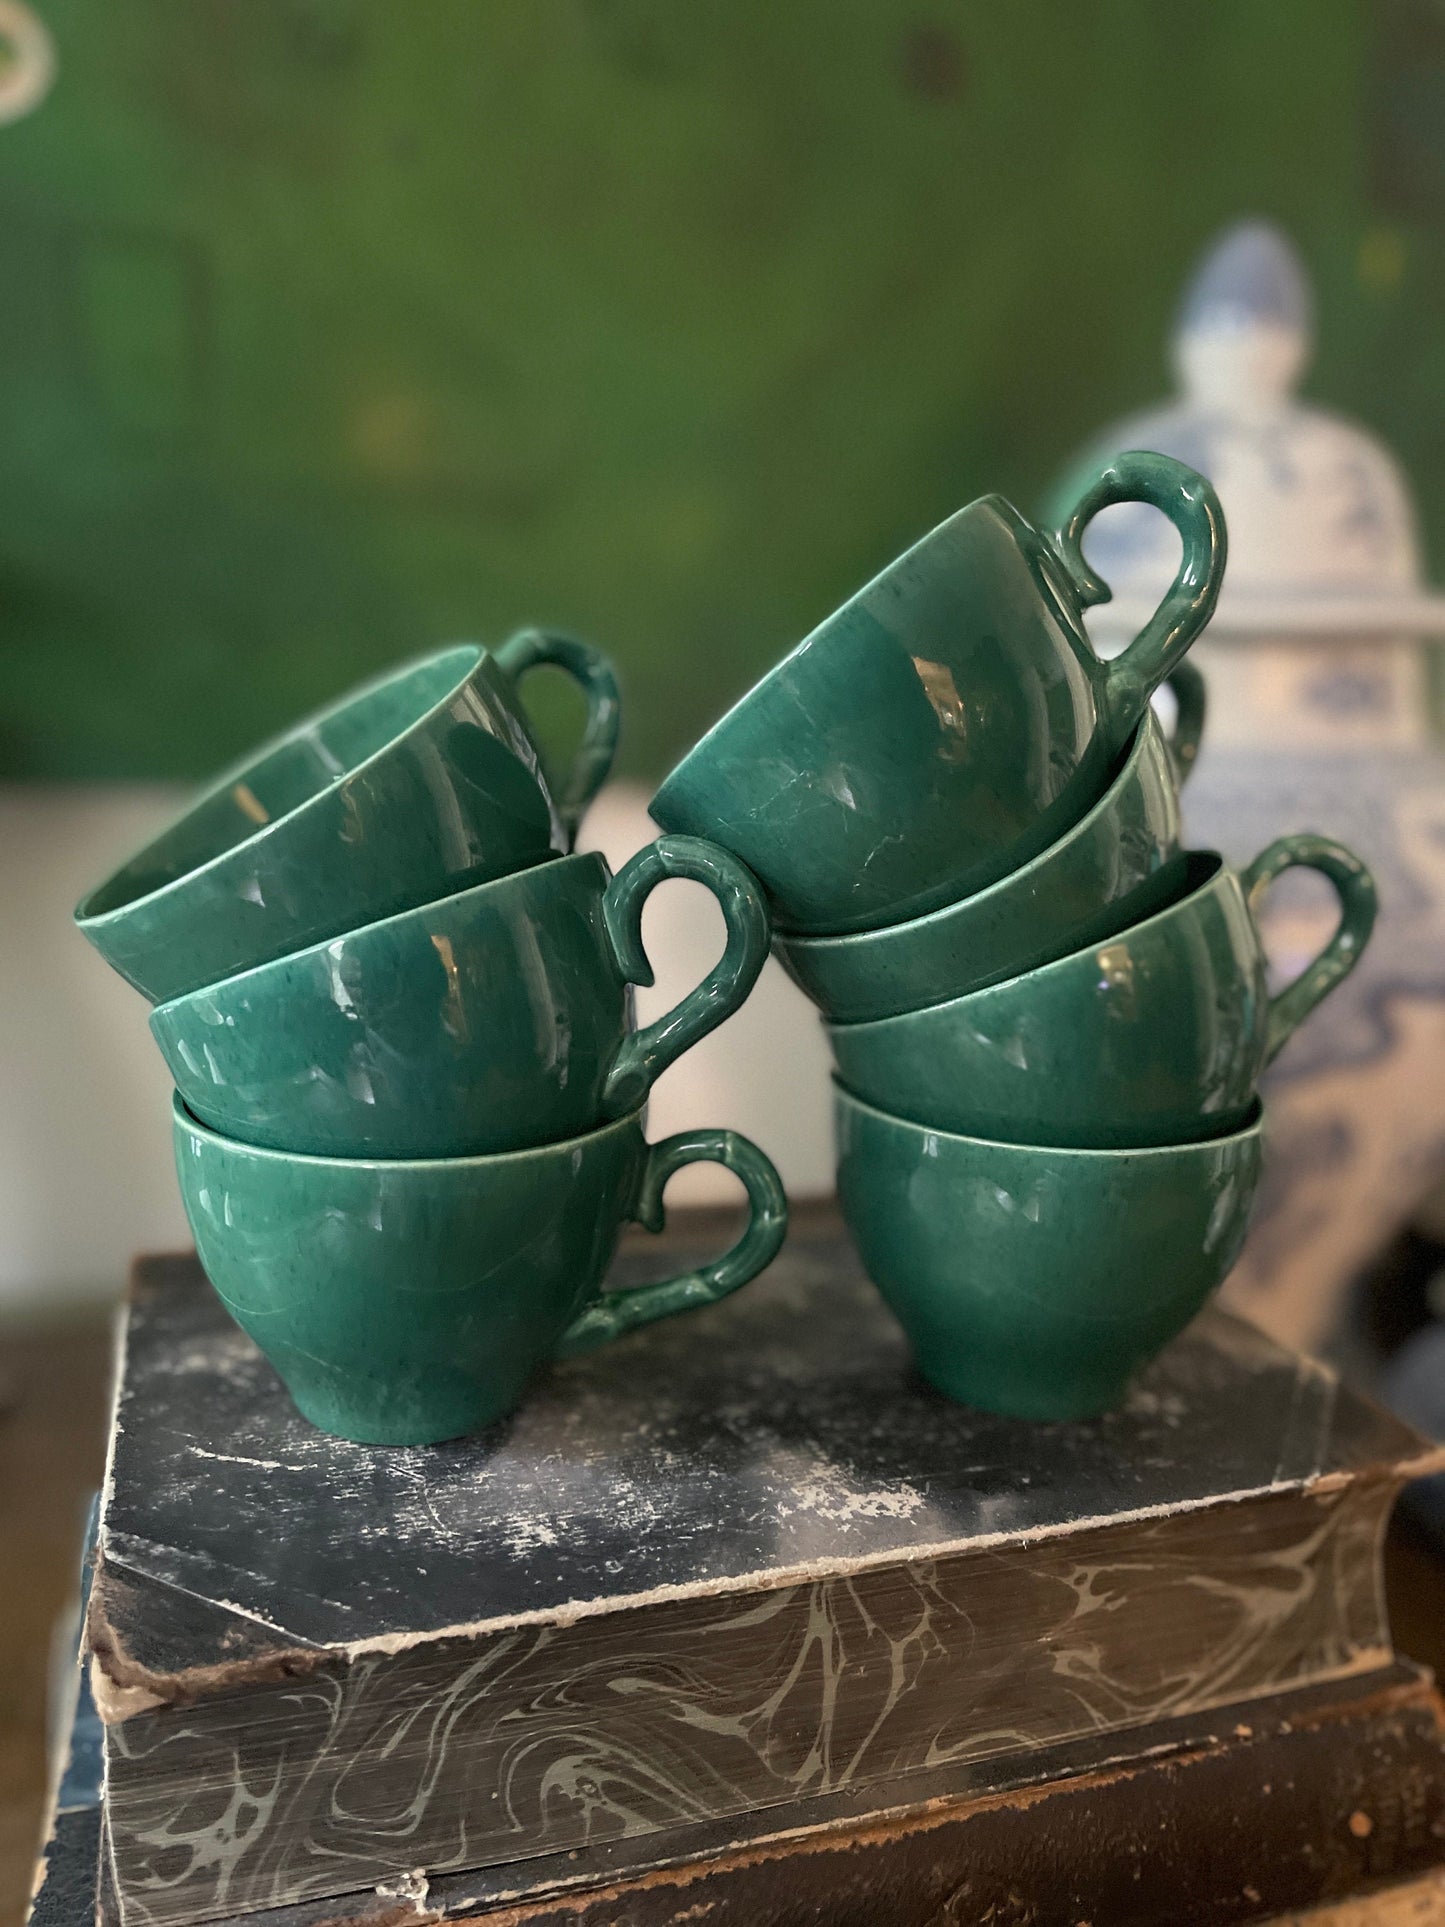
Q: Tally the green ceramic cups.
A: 7